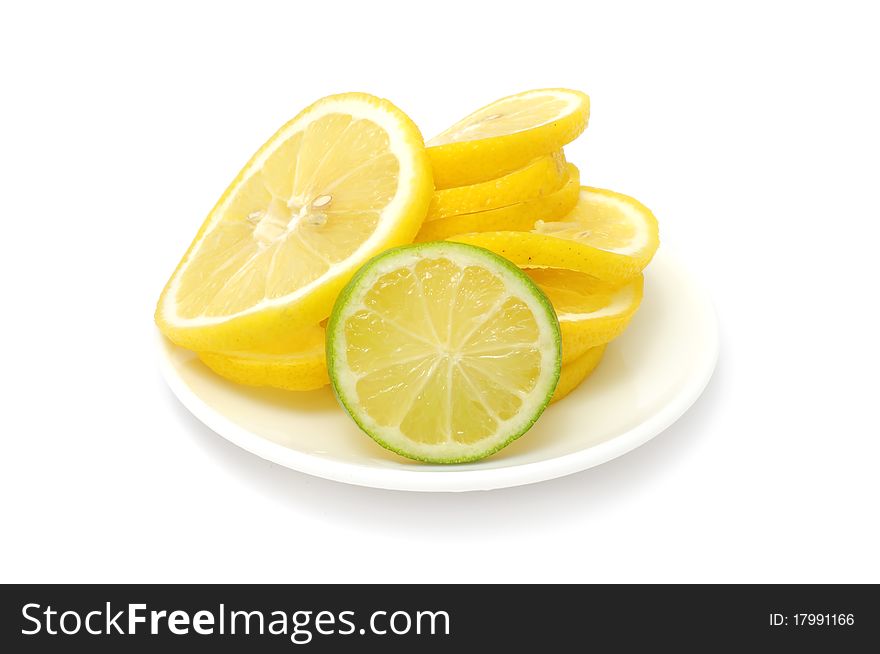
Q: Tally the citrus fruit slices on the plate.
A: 9